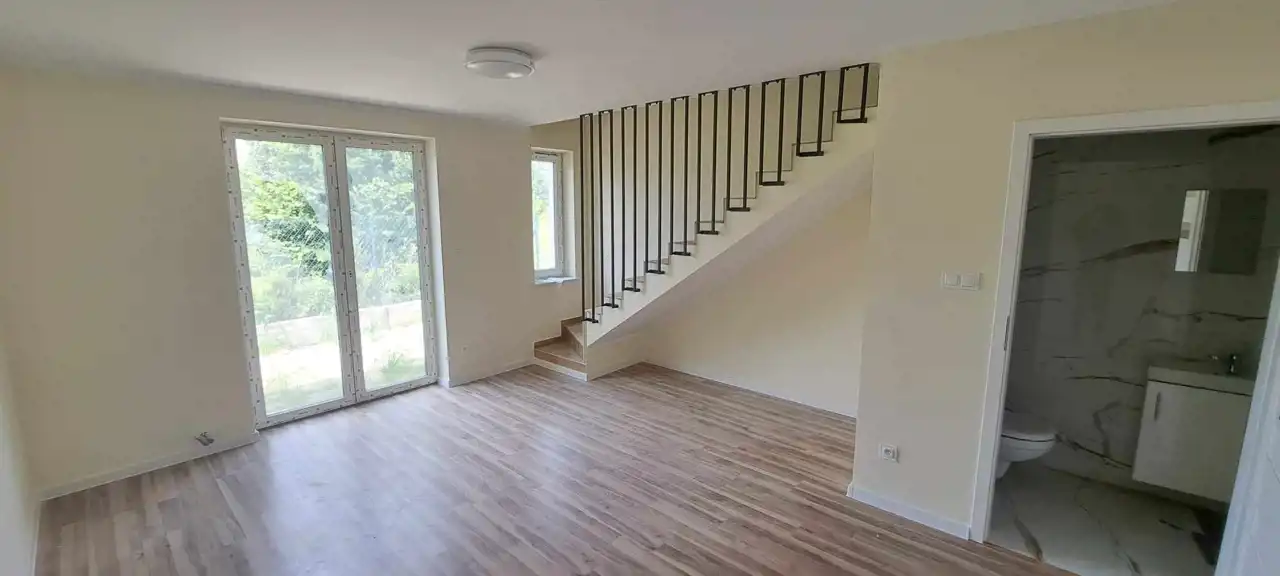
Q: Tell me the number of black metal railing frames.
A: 10